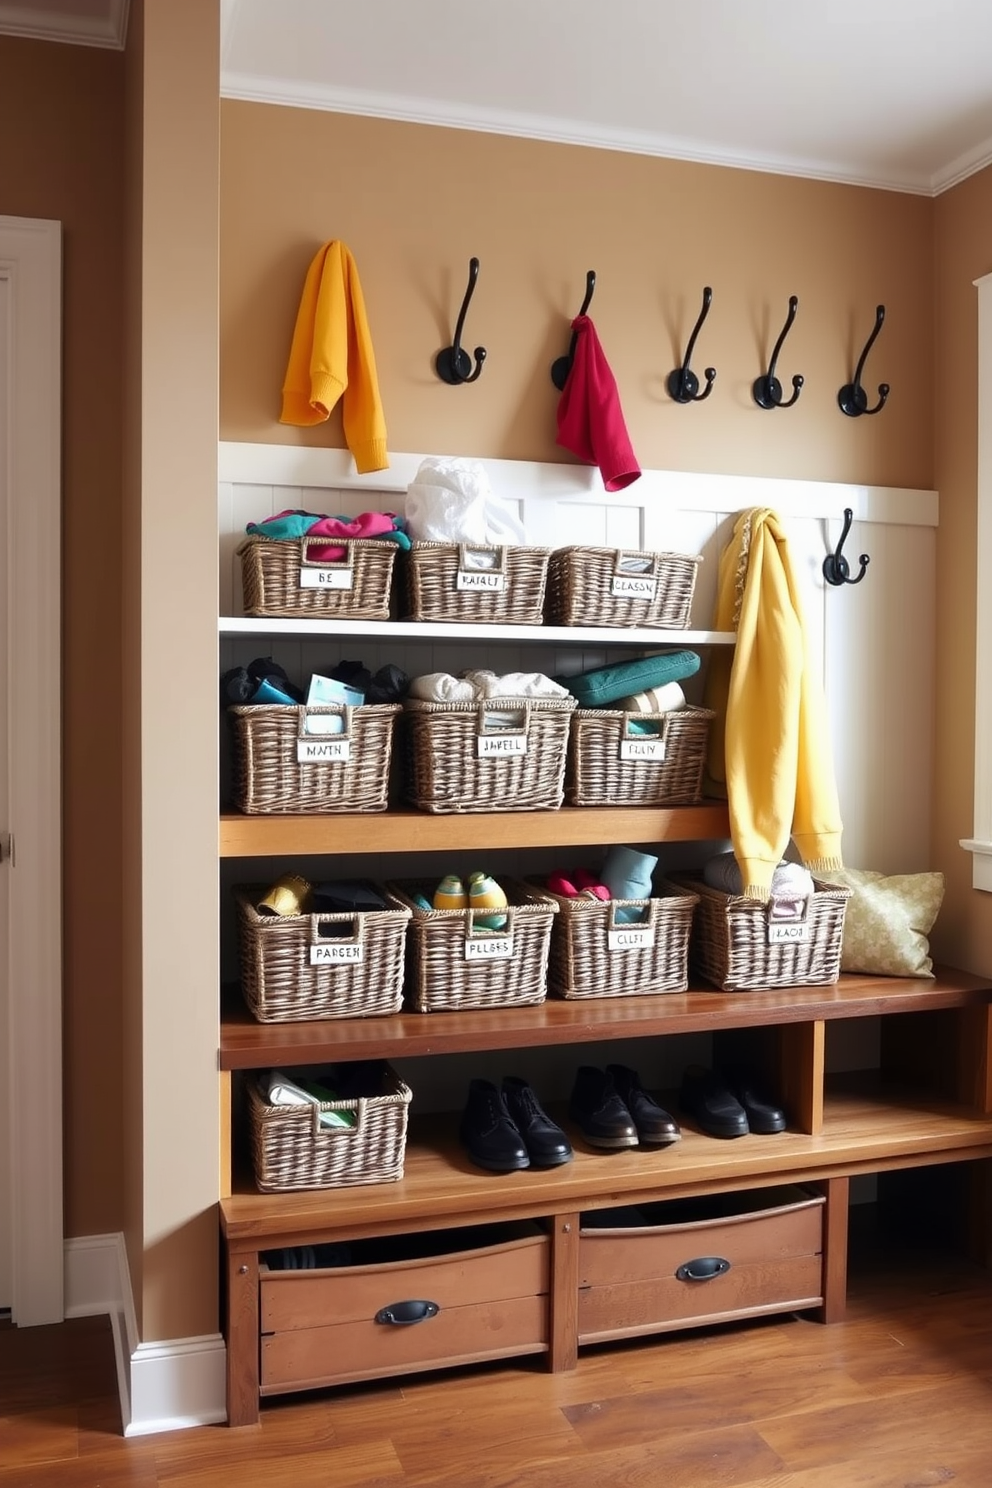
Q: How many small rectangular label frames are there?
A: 10